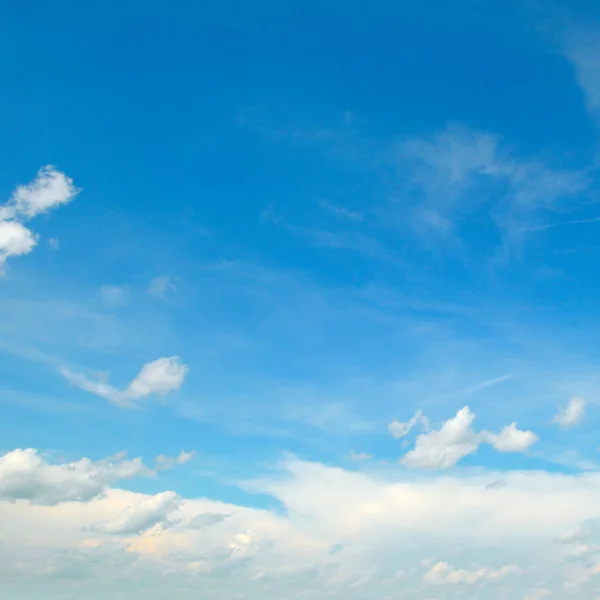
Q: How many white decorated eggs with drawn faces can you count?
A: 0